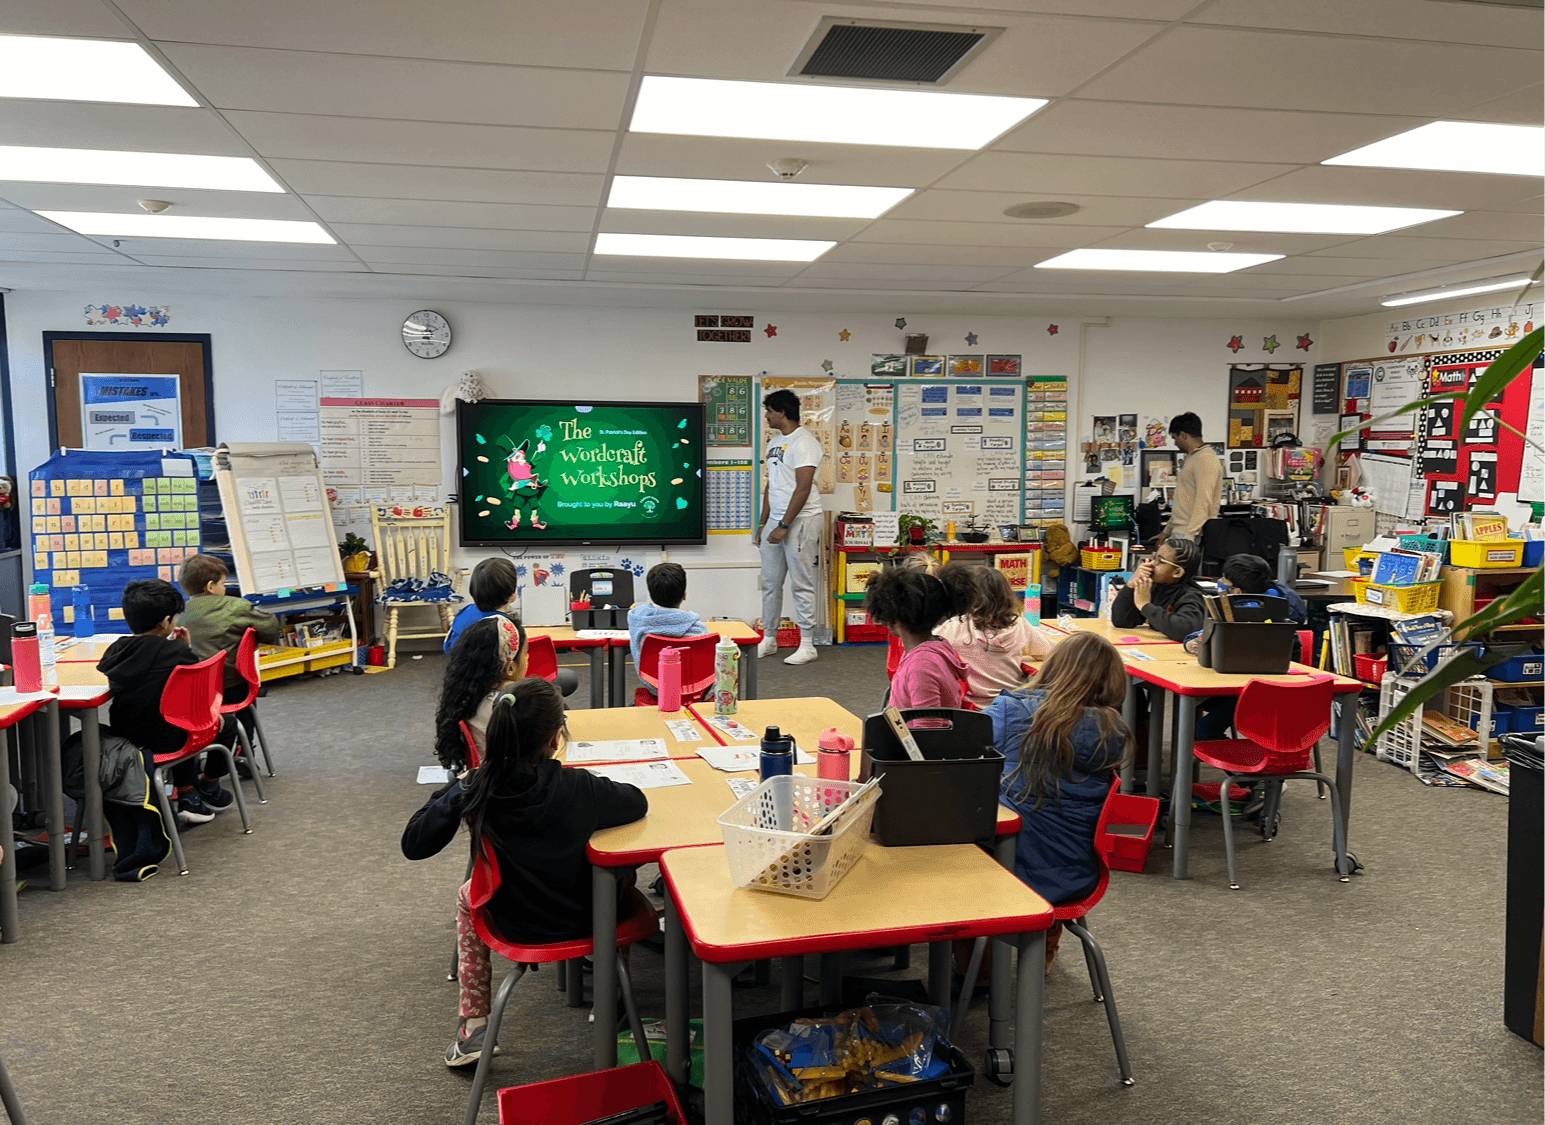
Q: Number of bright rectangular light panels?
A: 9